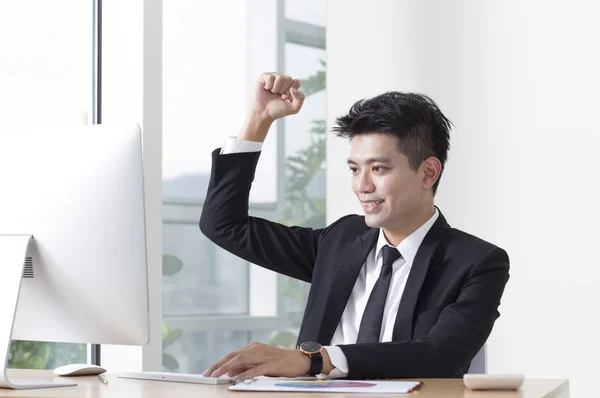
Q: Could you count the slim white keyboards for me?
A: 1